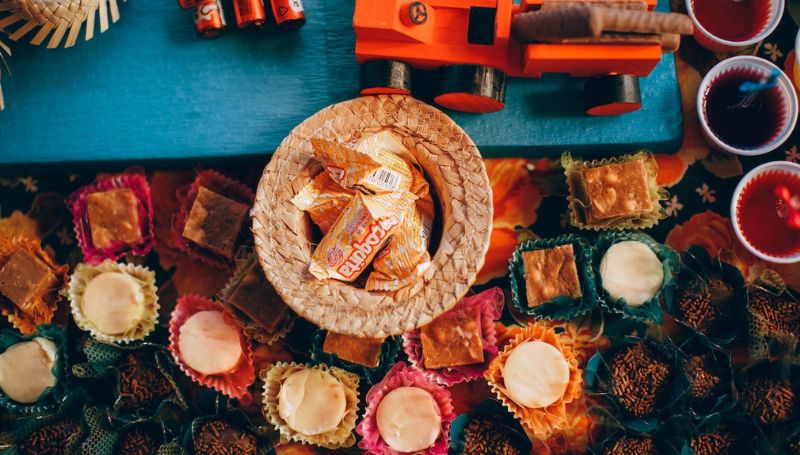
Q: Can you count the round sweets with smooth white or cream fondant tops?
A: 7